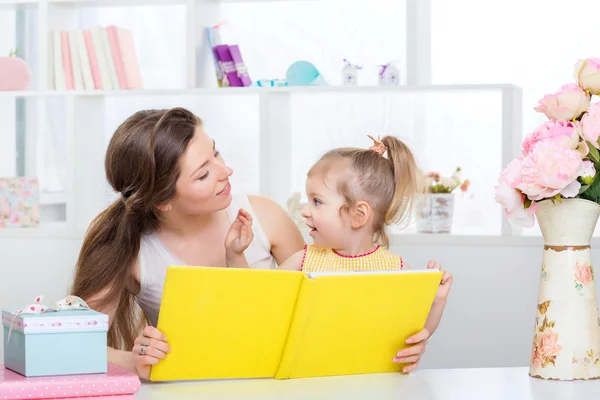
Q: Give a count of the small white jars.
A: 2